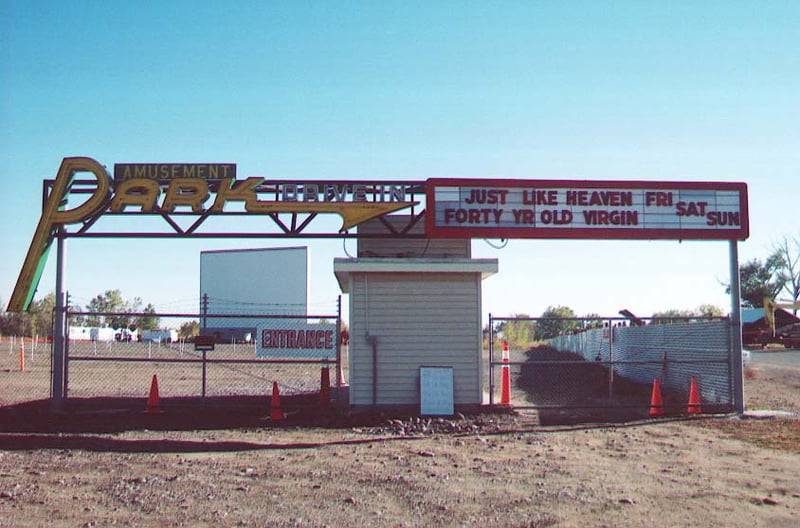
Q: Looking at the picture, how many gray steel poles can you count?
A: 2